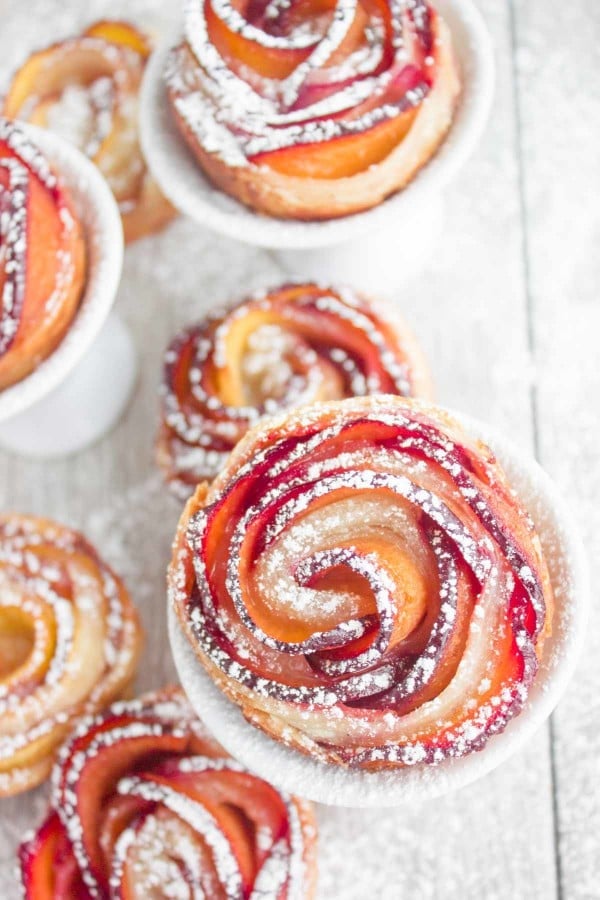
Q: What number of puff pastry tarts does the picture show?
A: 7